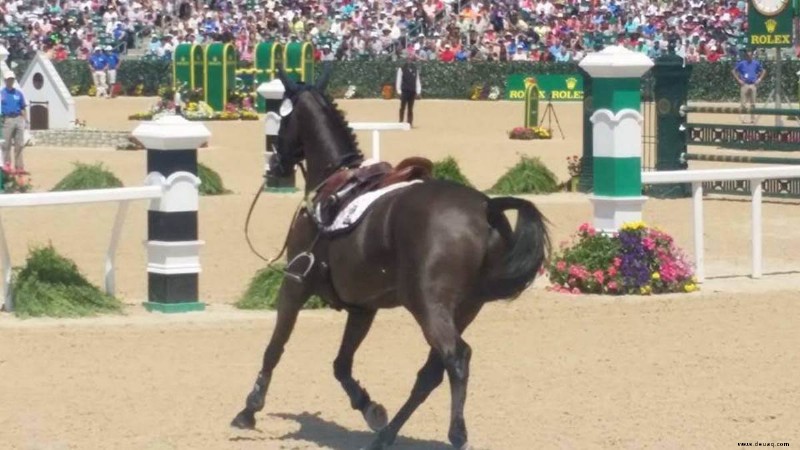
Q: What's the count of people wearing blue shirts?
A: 4